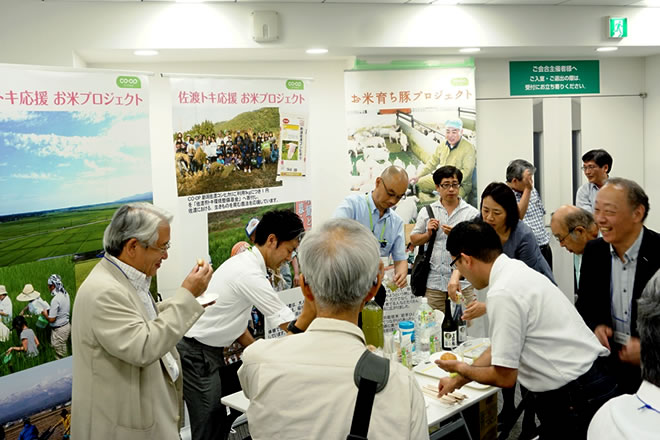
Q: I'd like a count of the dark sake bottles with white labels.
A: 2